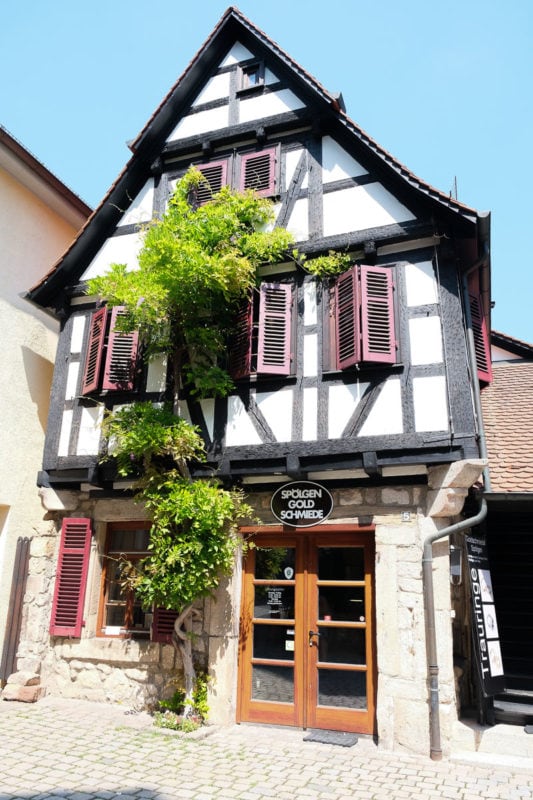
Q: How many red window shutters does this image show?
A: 11